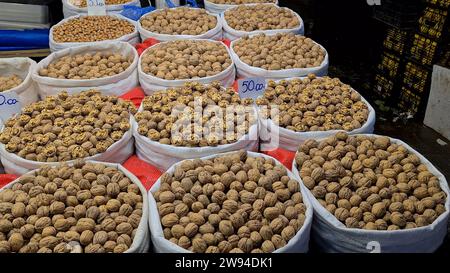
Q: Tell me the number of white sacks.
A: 15